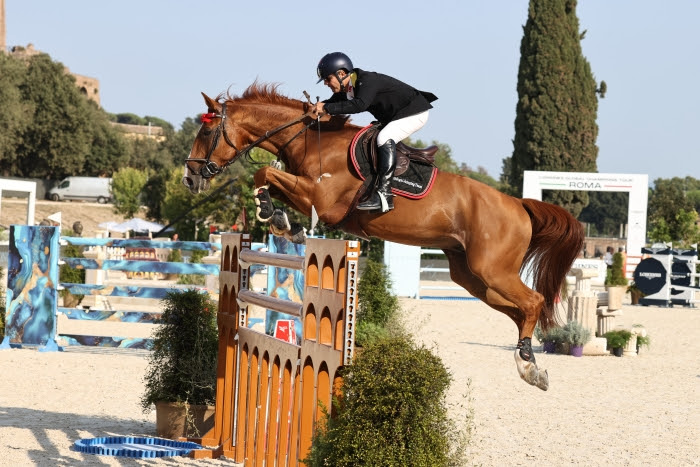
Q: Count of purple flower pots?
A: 2